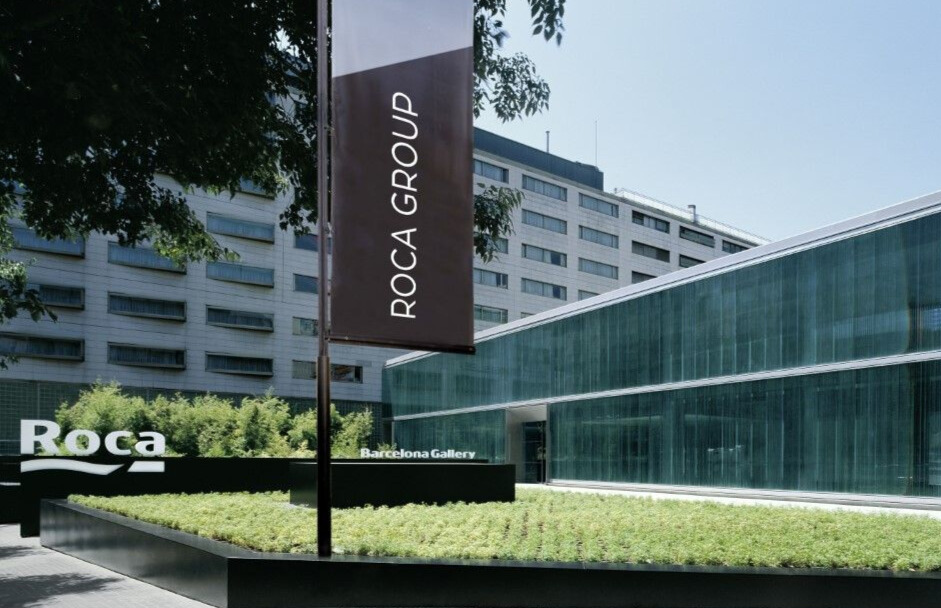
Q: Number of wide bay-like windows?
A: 11